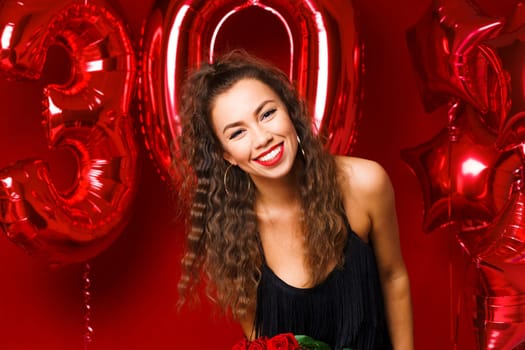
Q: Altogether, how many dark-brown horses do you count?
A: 0